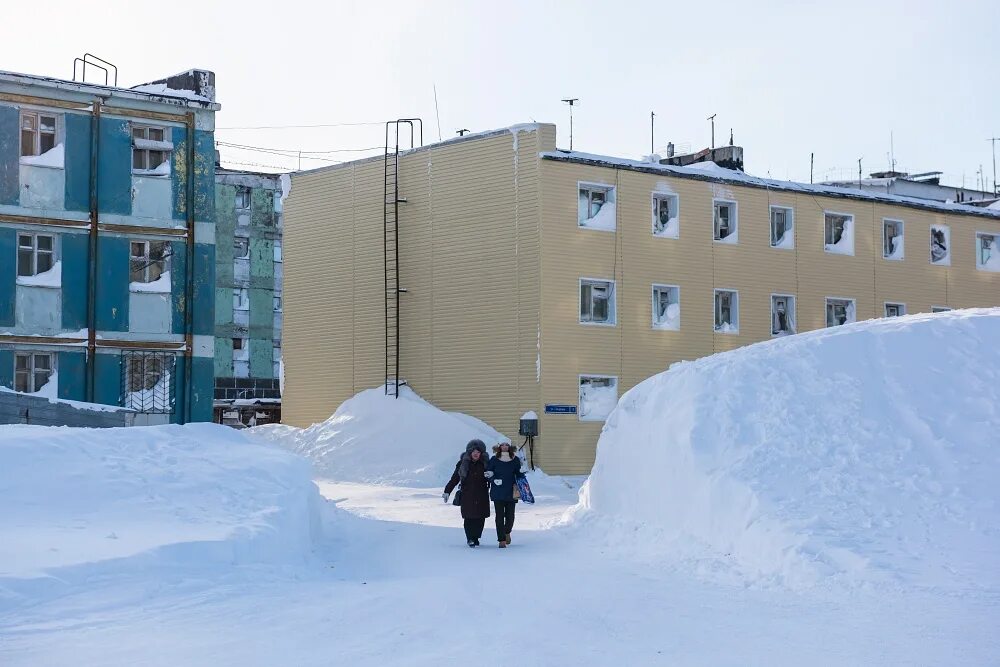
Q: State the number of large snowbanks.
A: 3